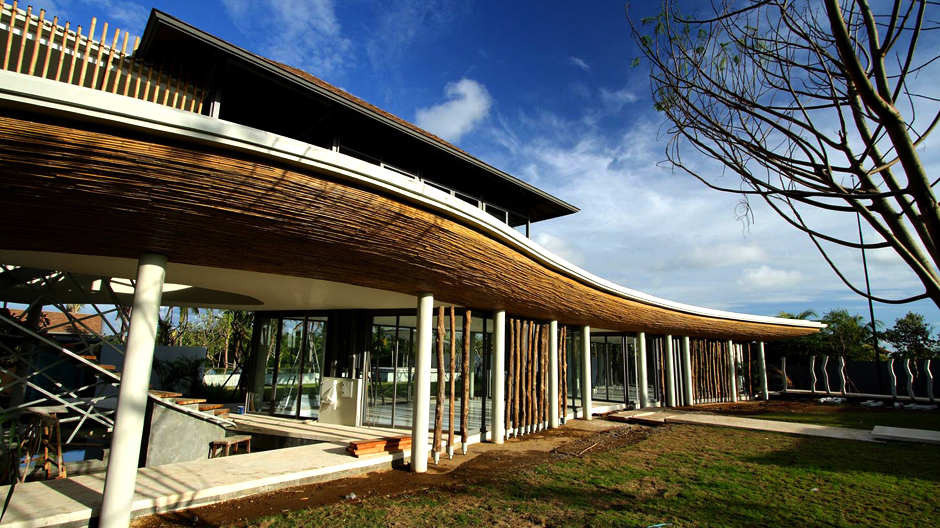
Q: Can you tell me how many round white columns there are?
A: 10